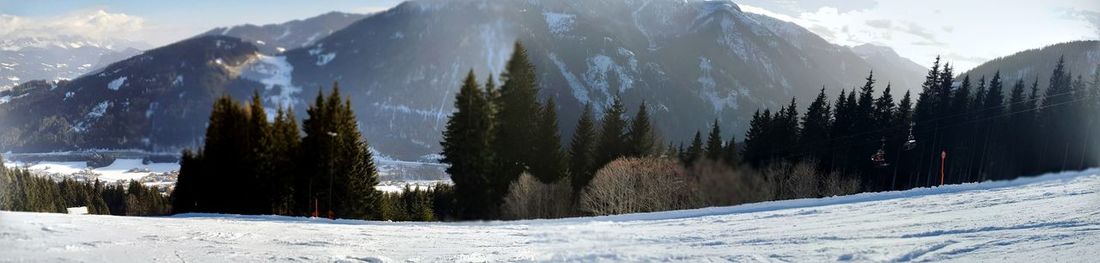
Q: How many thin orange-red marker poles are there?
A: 2